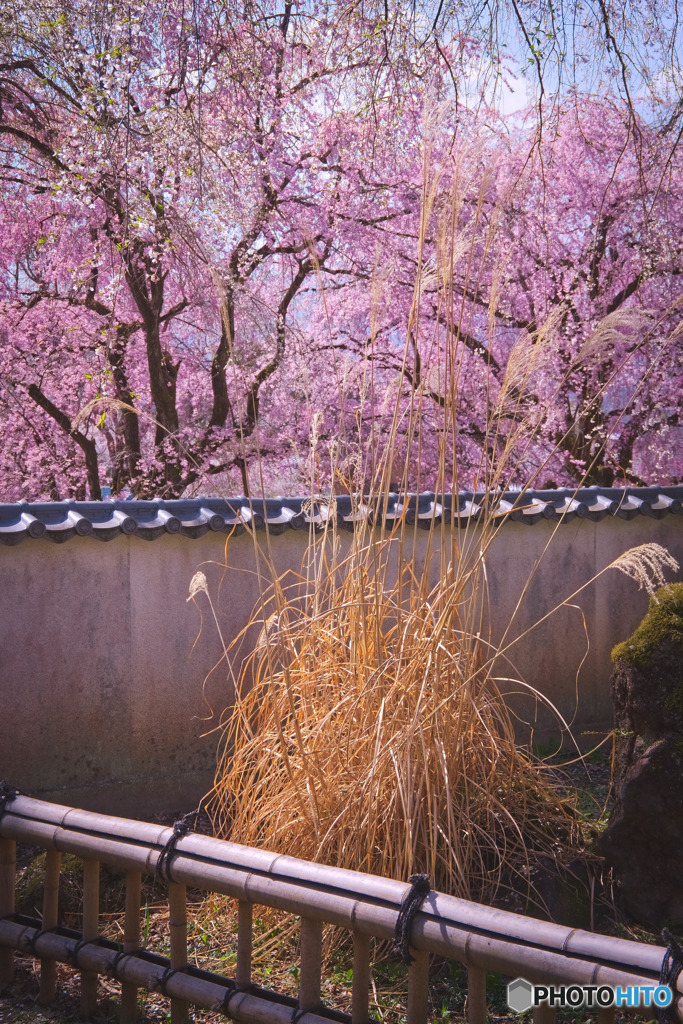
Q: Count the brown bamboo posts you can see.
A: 12